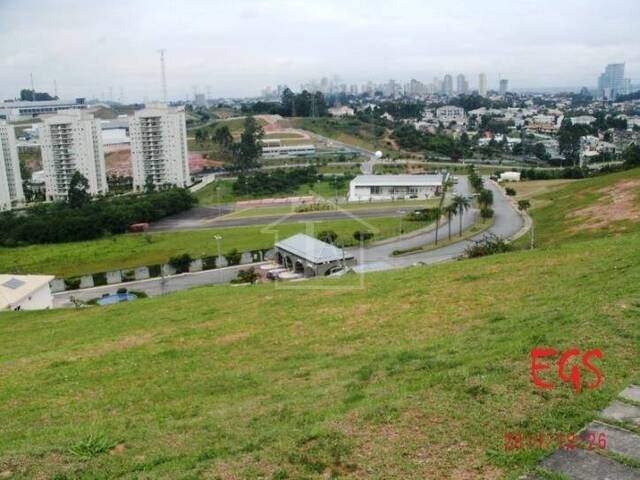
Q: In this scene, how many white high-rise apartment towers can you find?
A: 3